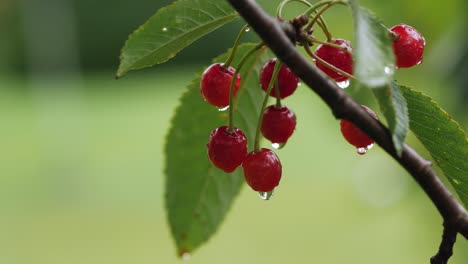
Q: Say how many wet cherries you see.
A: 8